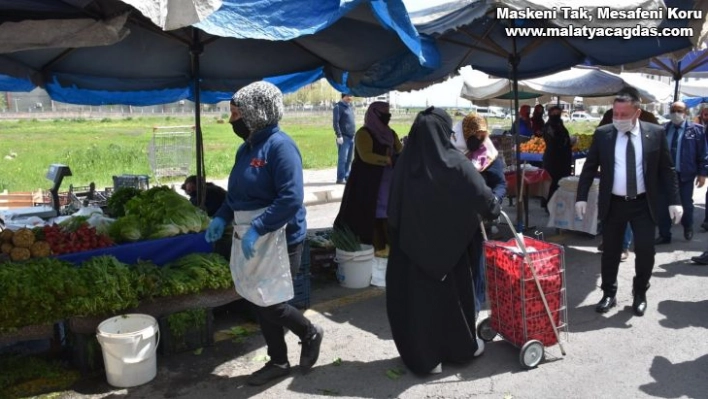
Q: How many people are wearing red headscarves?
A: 2